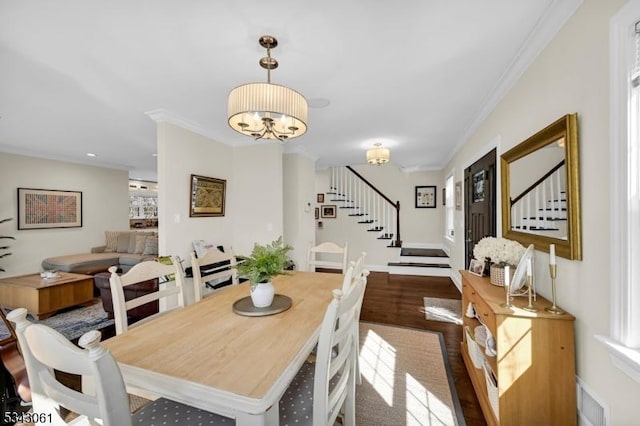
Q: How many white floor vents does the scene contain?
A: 1